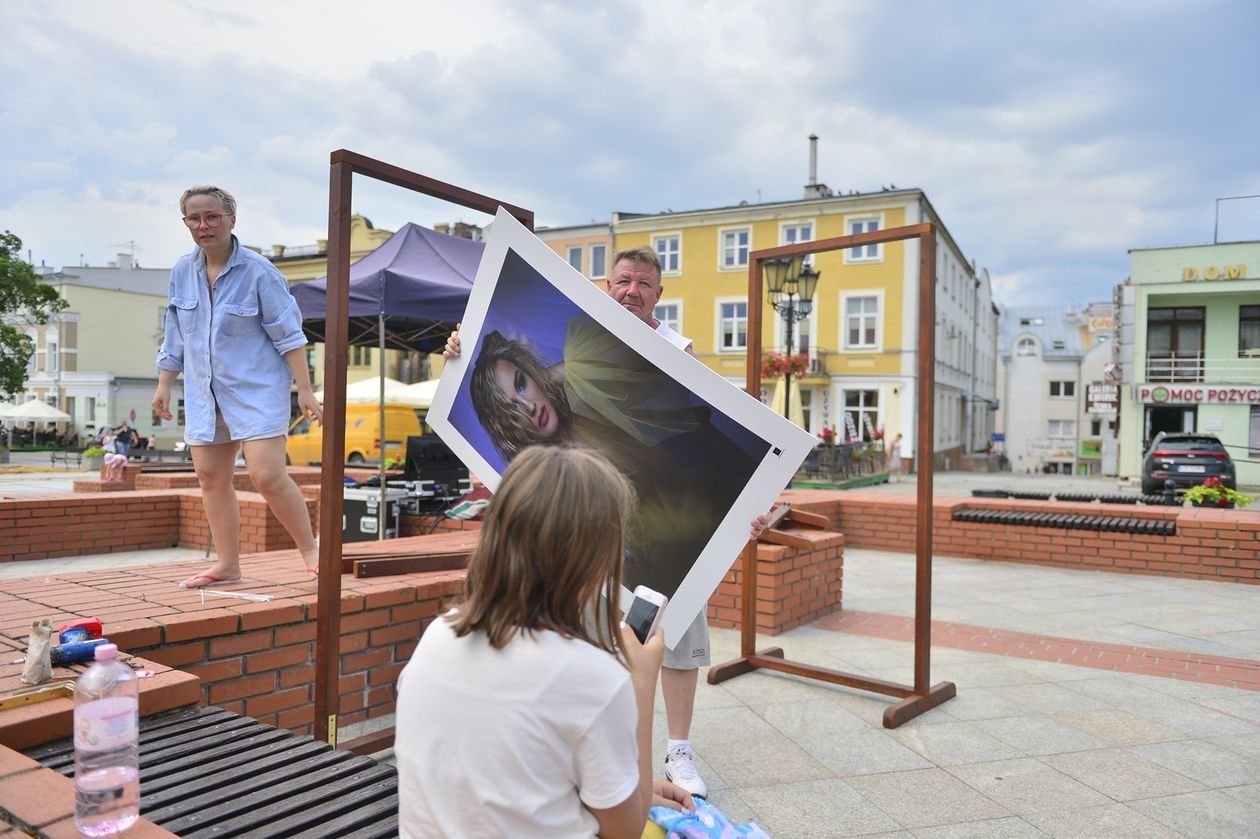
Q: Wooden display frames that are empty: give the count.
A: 2